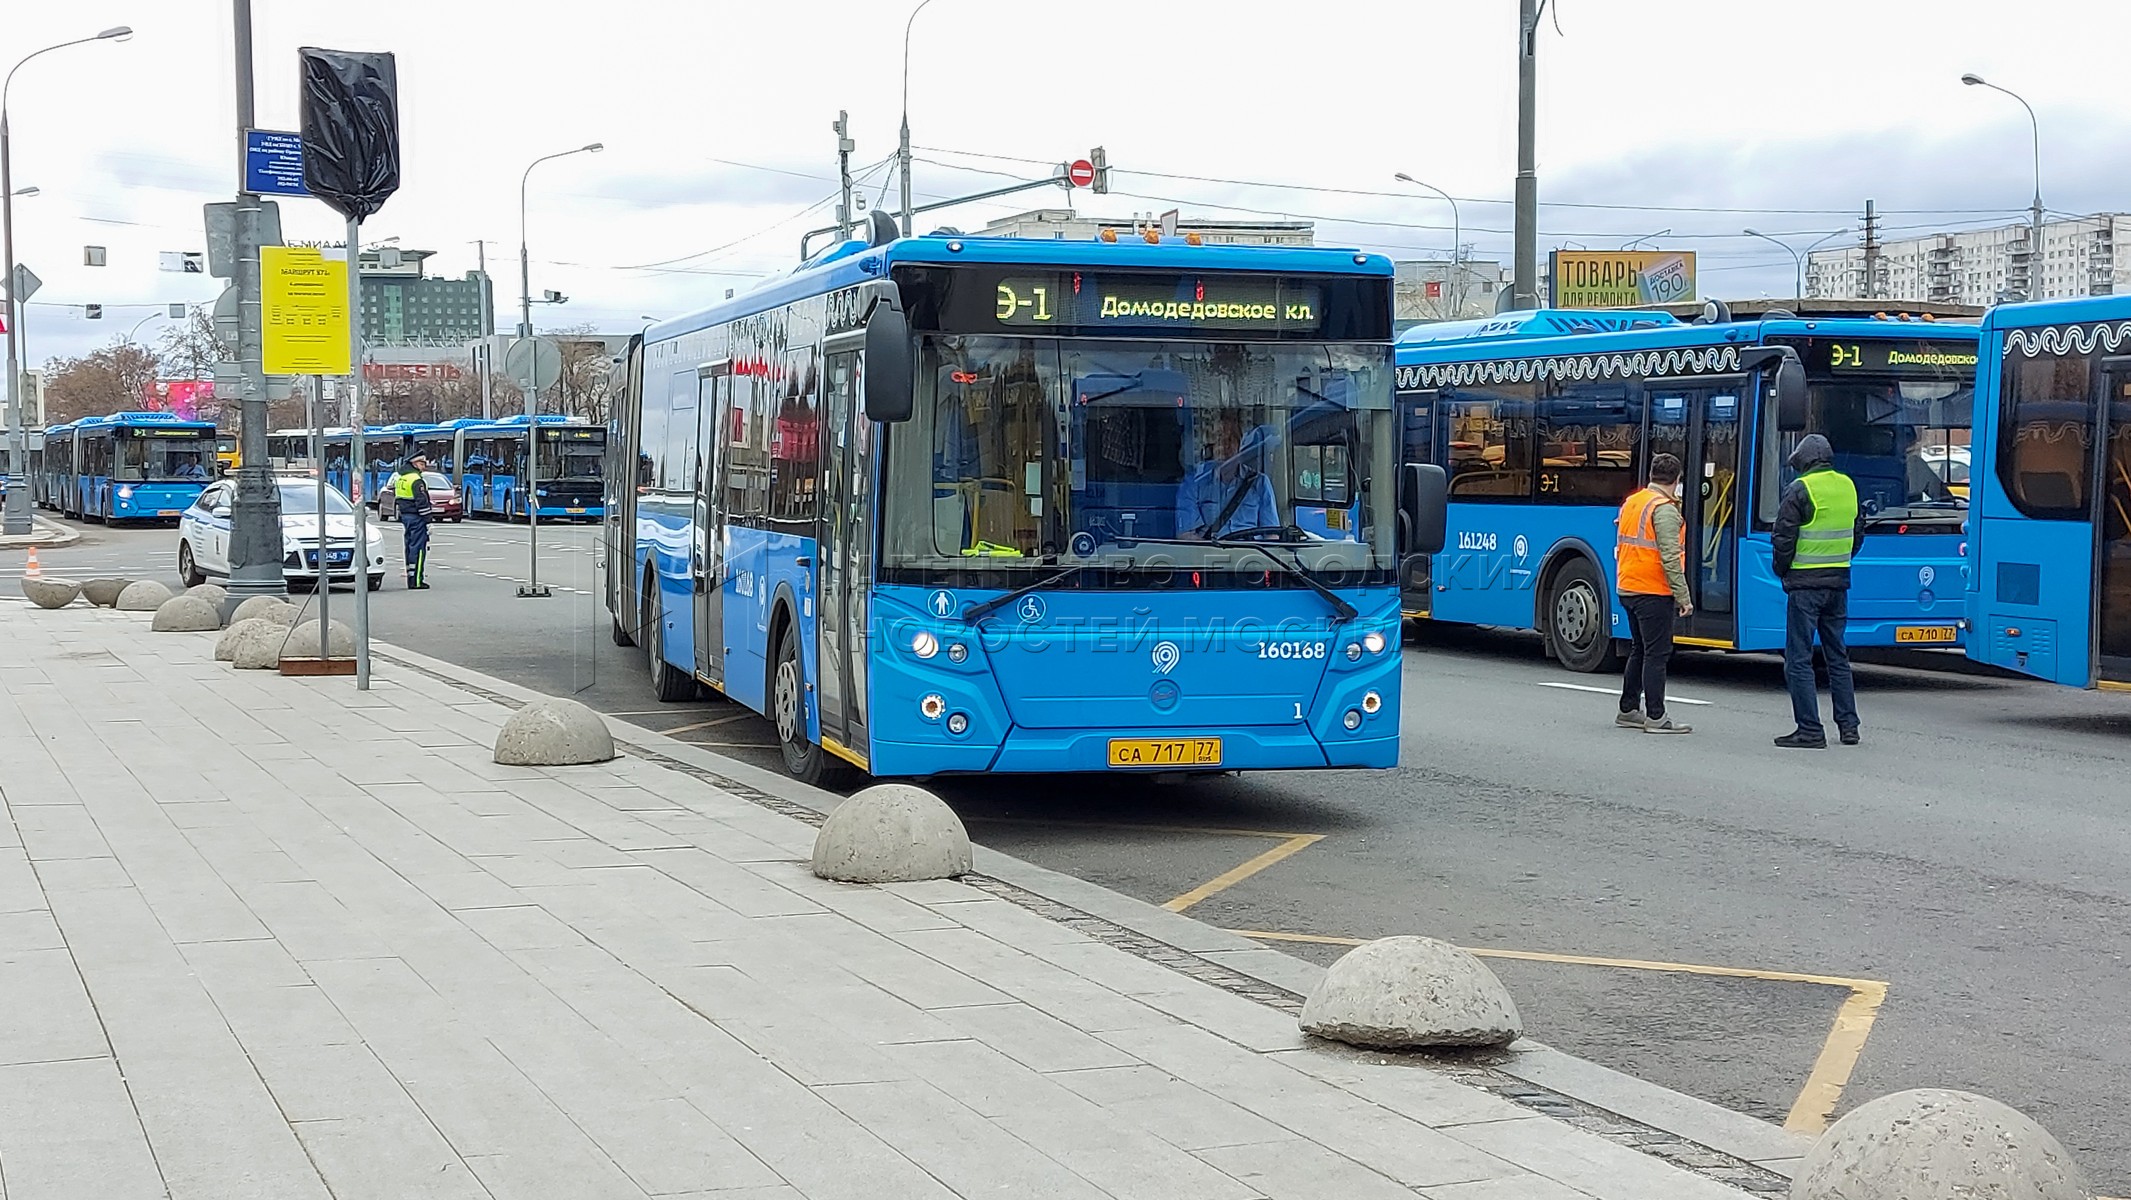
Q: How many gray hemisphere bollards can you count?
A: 14